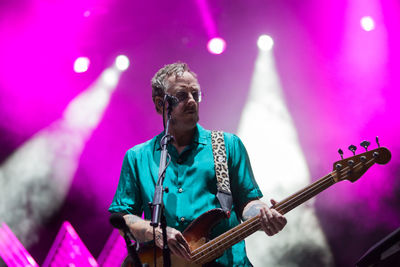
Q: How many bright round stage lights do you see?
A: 5